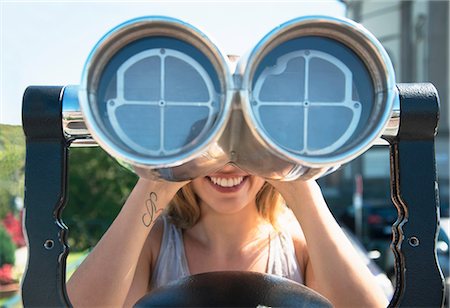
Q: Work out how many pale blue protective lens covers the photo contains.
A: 2